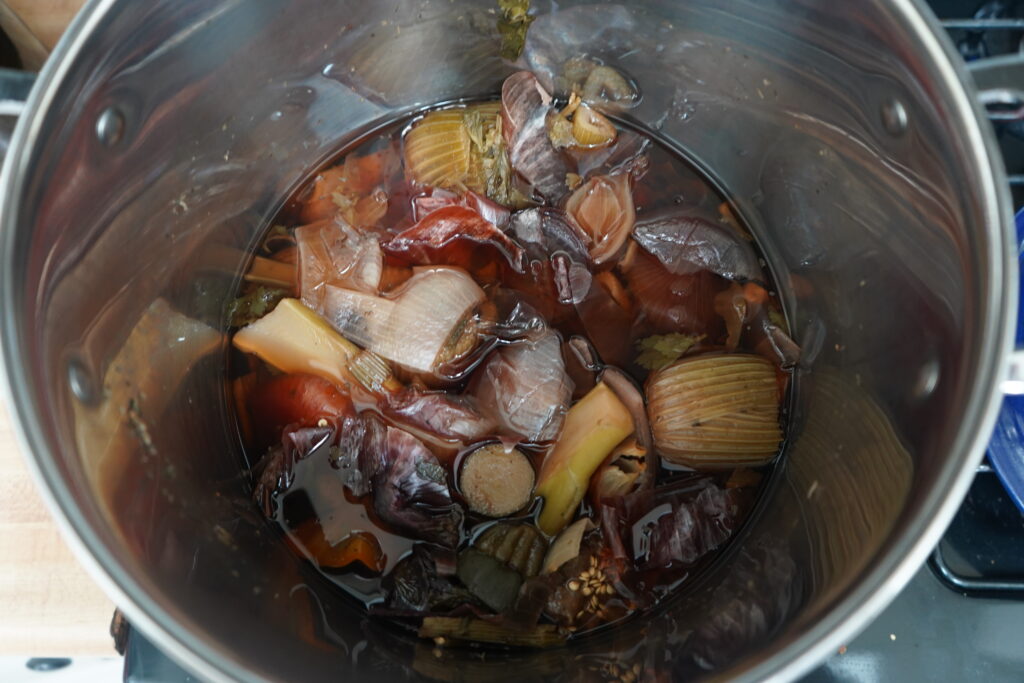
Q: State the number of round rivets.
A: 4